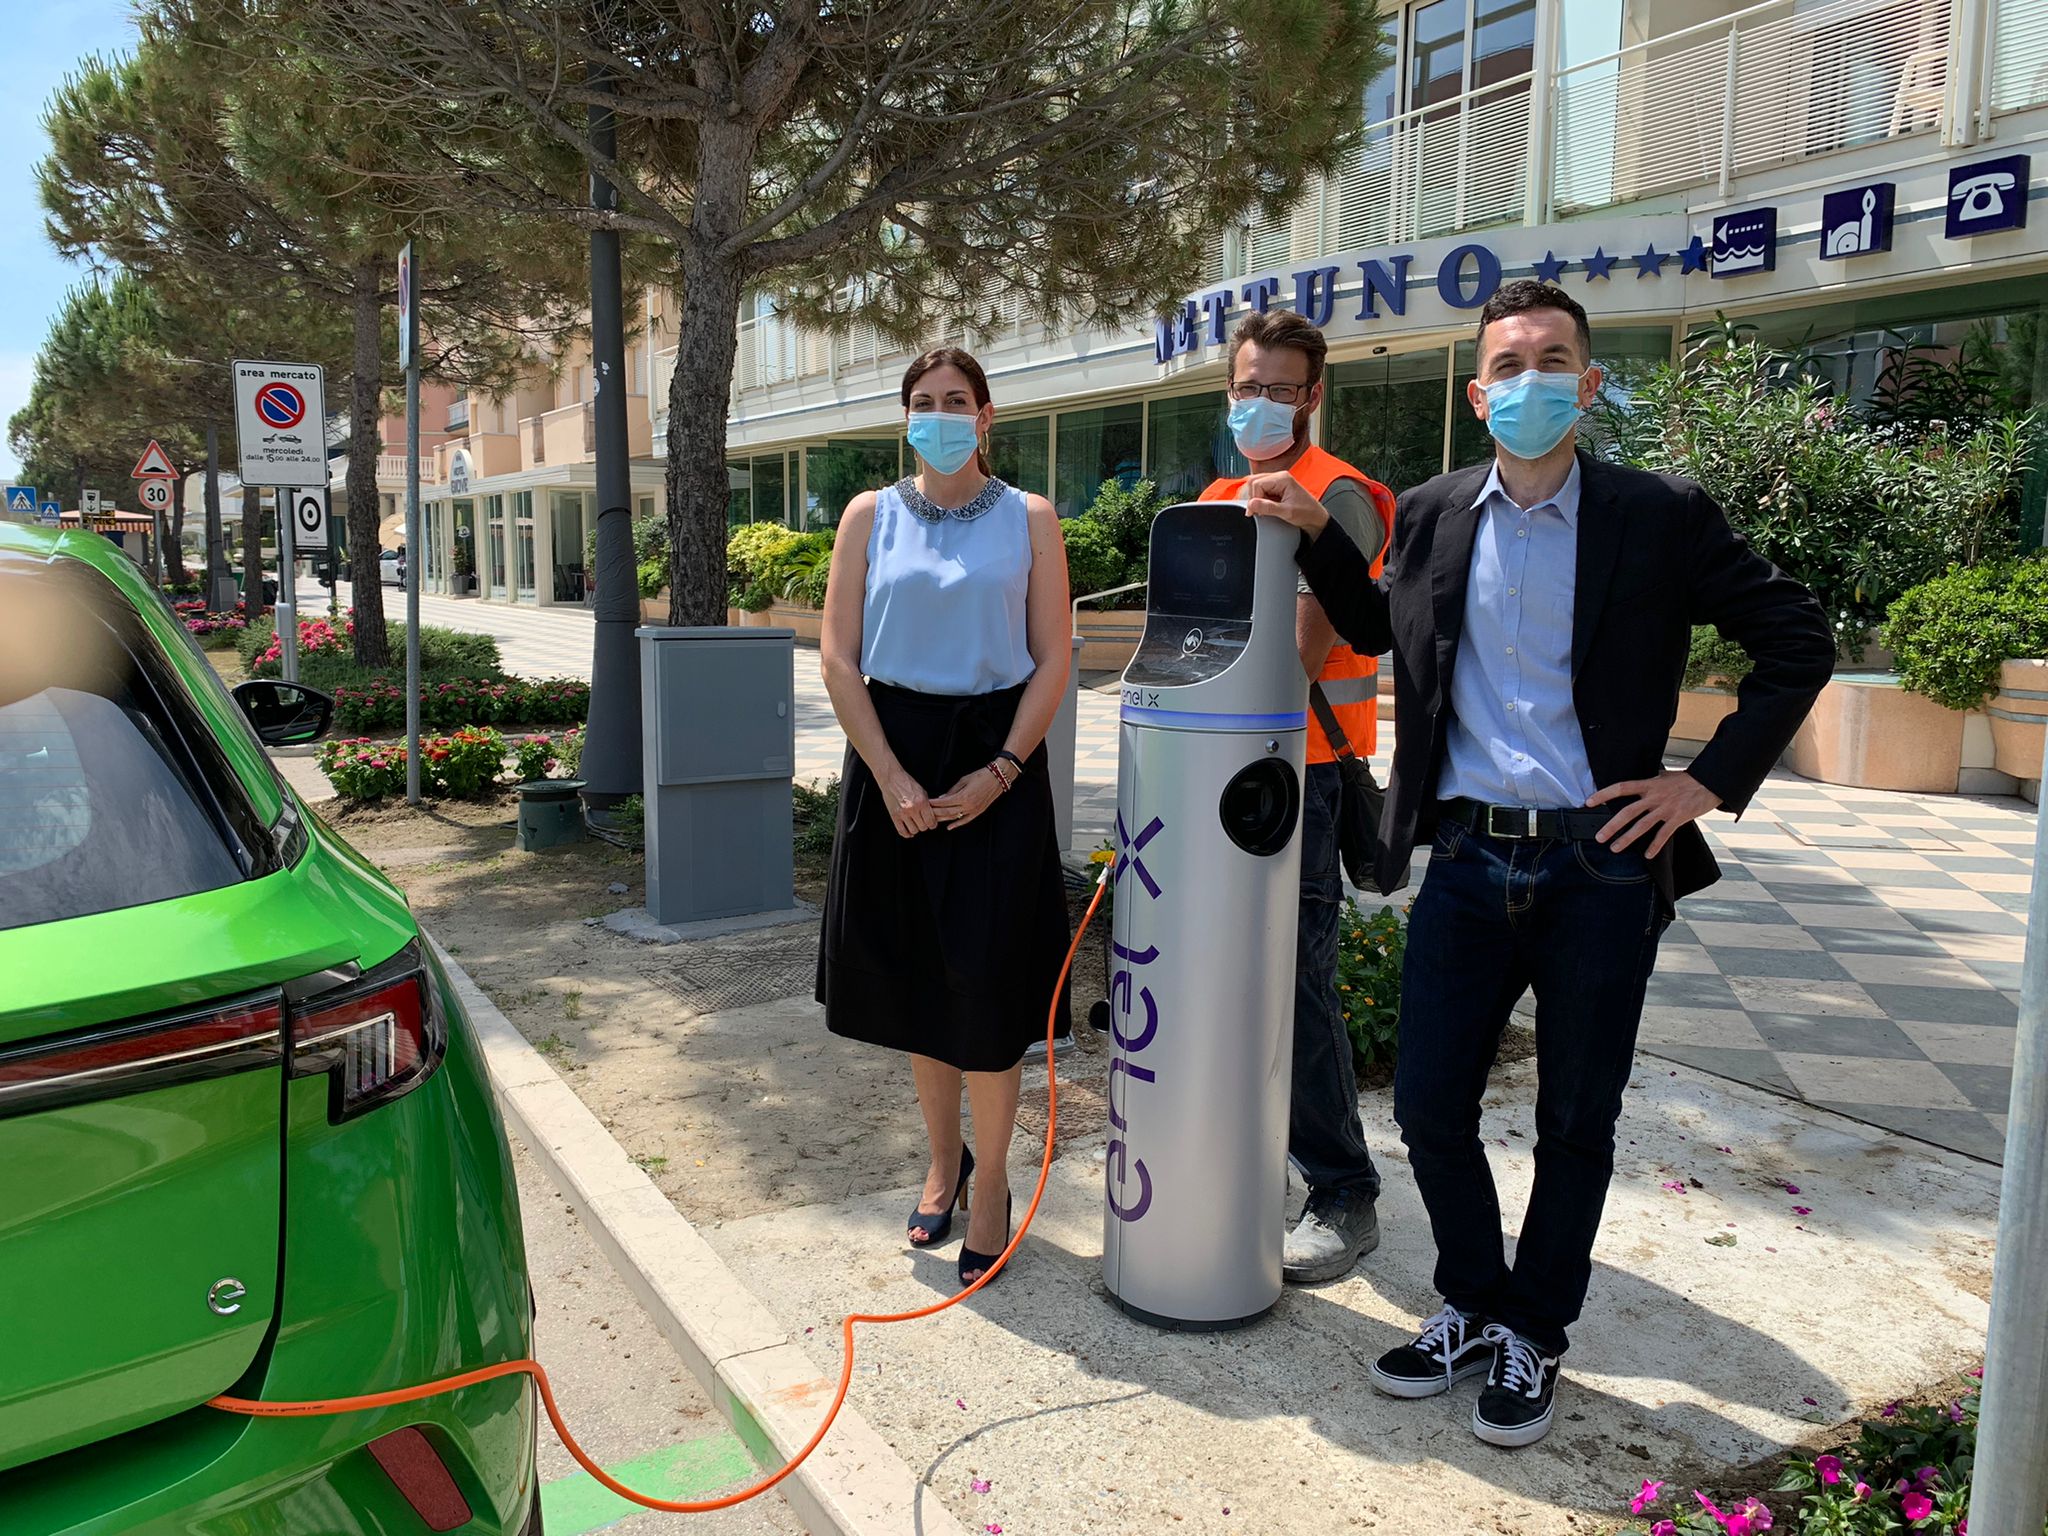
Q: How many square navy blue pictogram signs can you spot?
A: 3